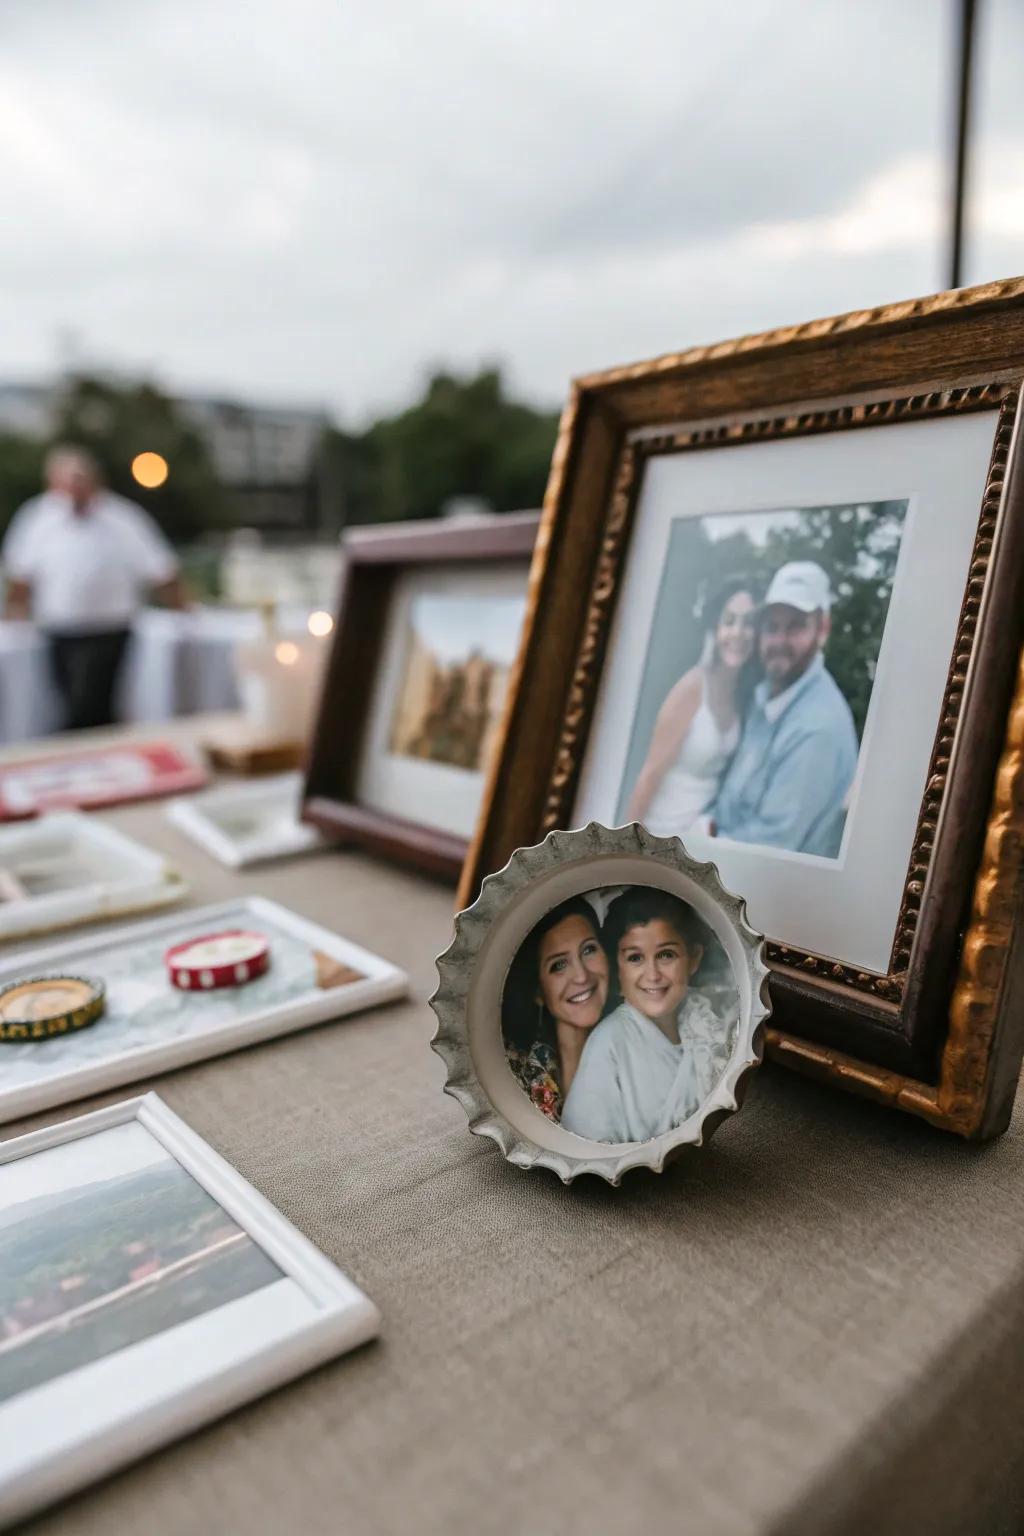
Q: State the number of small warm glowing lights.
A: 3